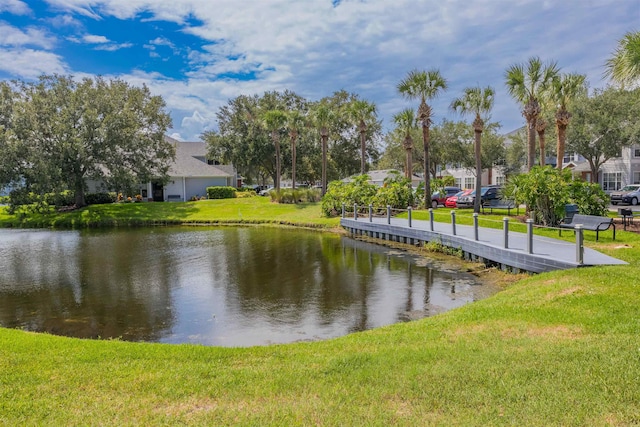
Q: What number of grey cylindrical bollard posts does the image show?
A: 11